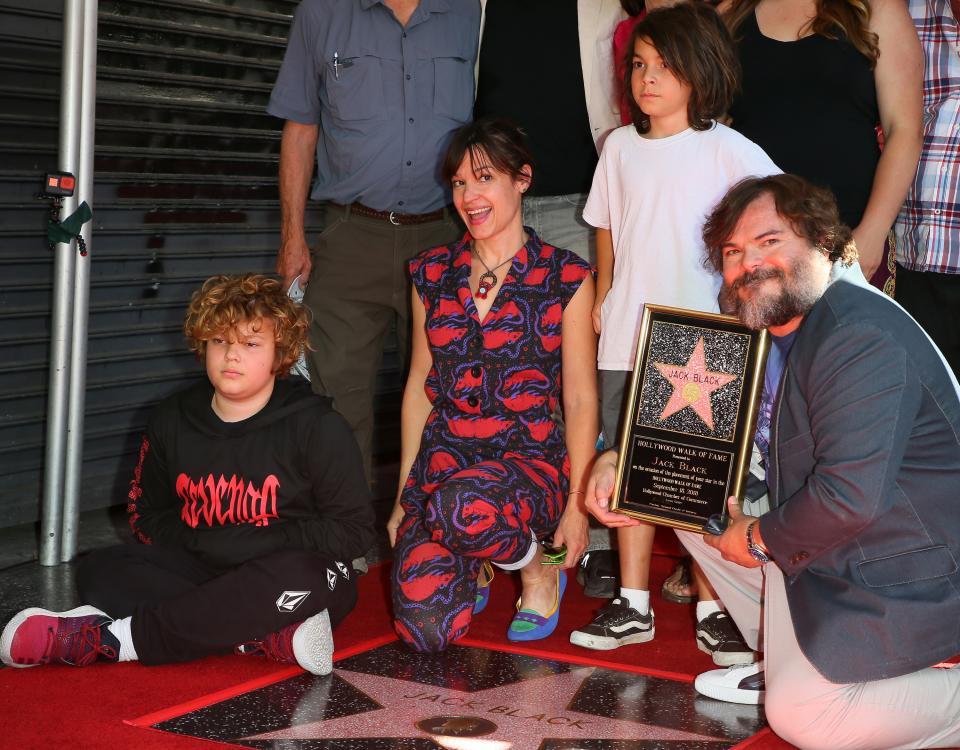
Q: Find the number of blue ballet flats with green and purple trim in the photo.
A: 2